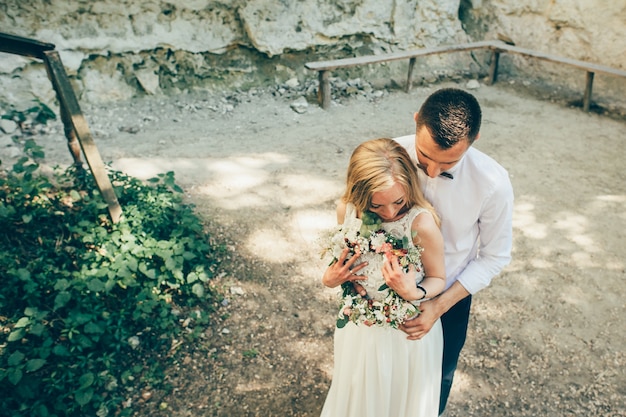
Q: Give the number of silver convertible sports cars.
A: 0